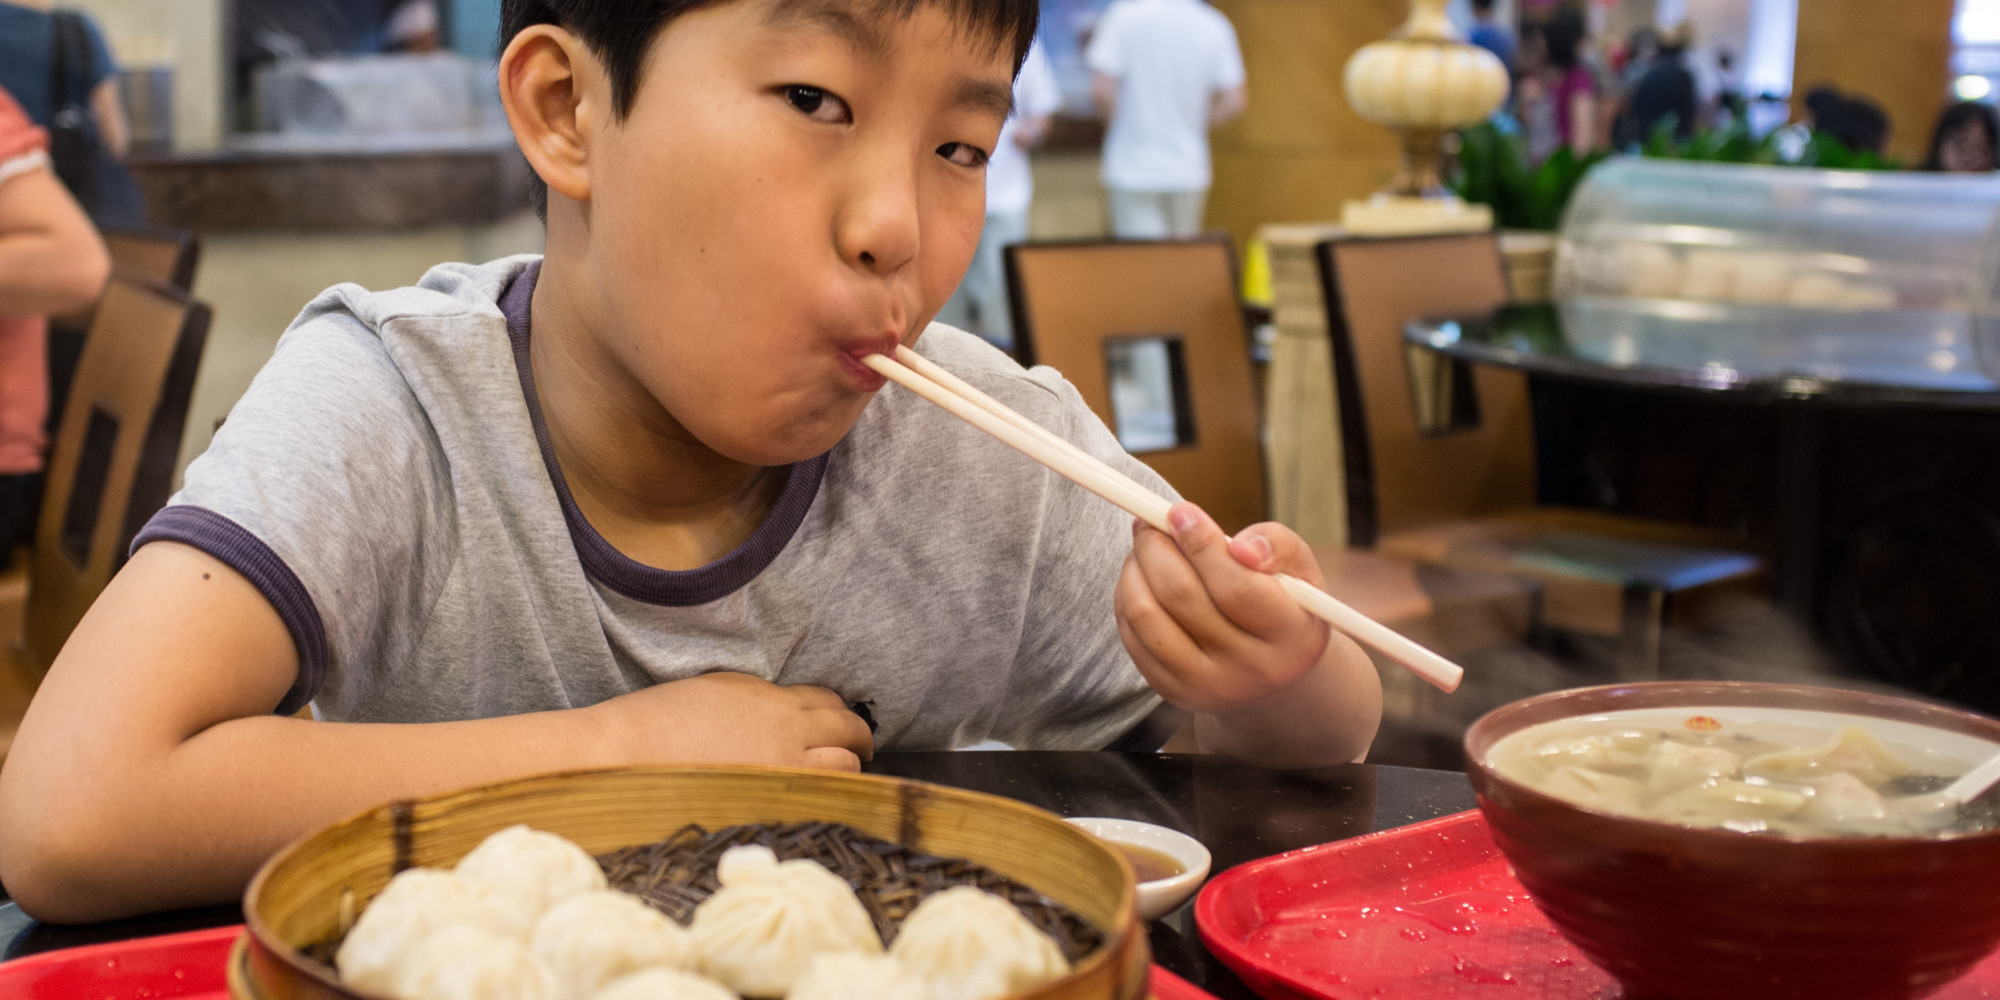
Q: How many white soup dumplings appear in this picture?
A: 8